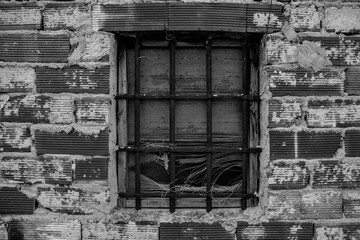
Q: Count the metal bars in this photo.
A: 7